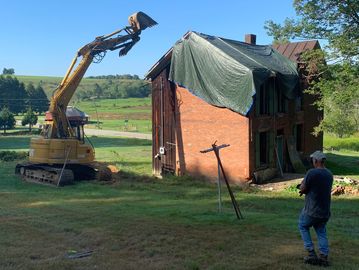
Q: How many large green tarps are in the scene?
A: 1